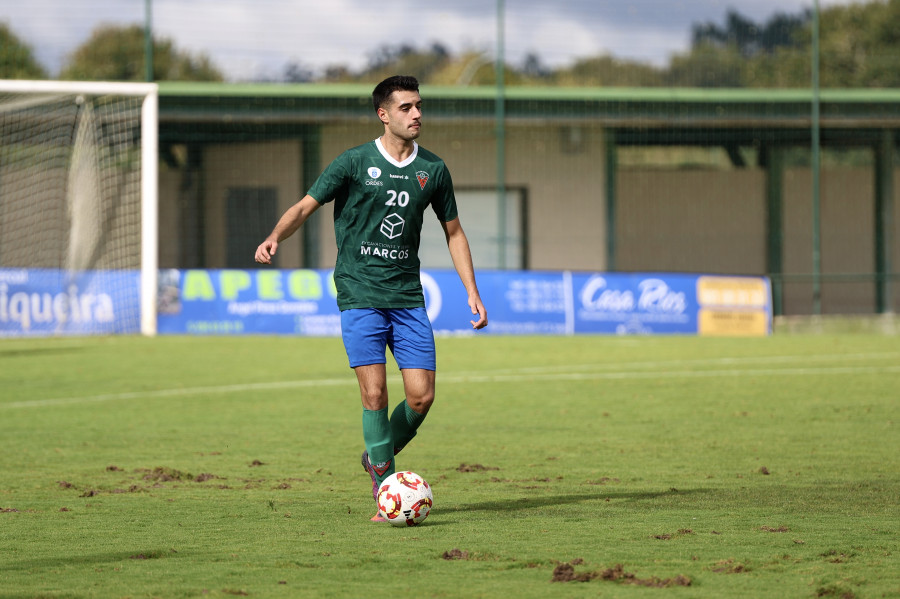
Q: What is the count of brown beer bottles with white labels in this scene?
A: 0